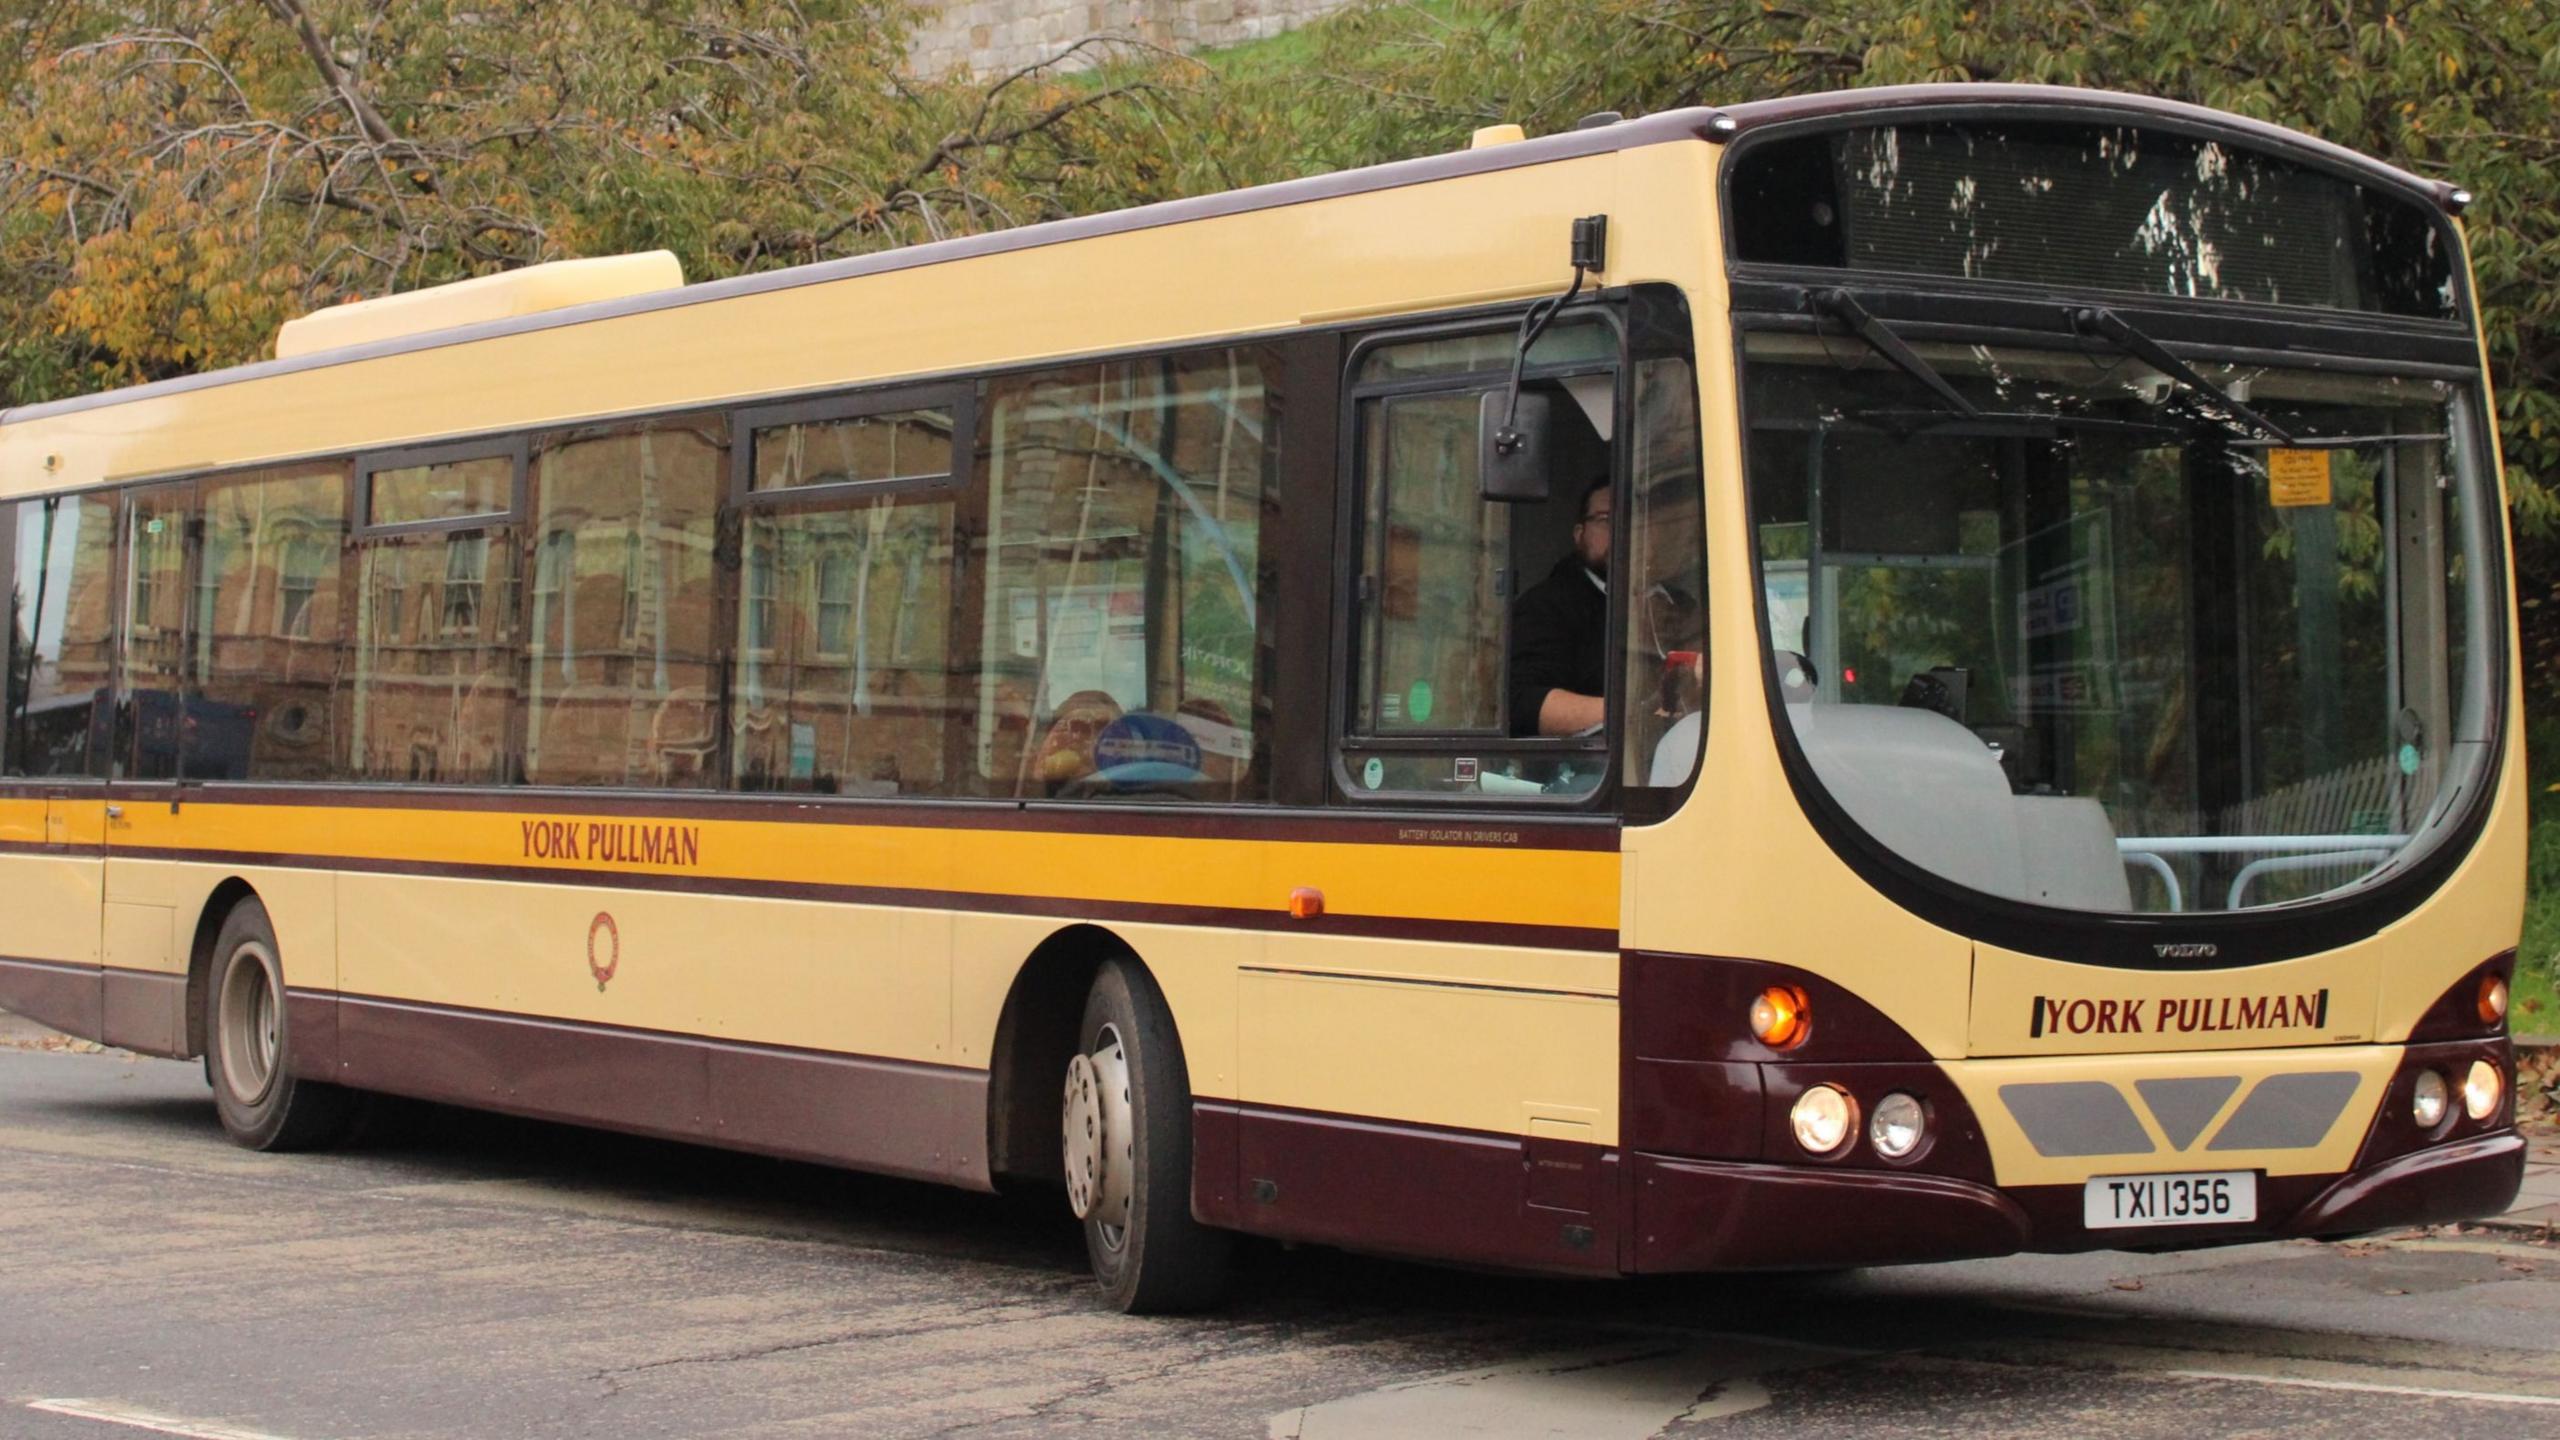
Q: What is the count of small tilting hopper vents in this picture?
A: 2